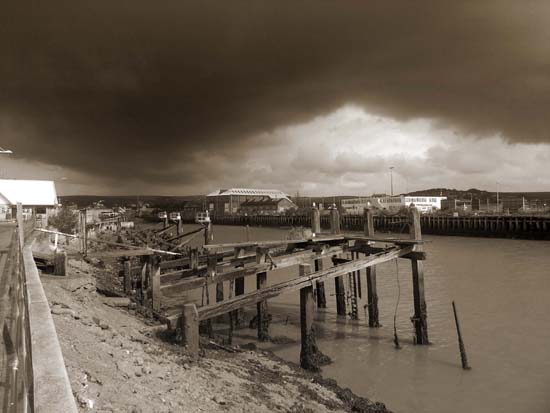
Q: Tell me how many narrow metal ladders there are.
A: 1